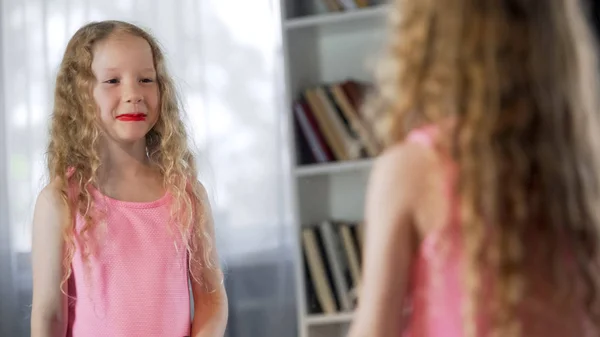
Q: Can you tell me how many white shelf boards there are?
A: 3